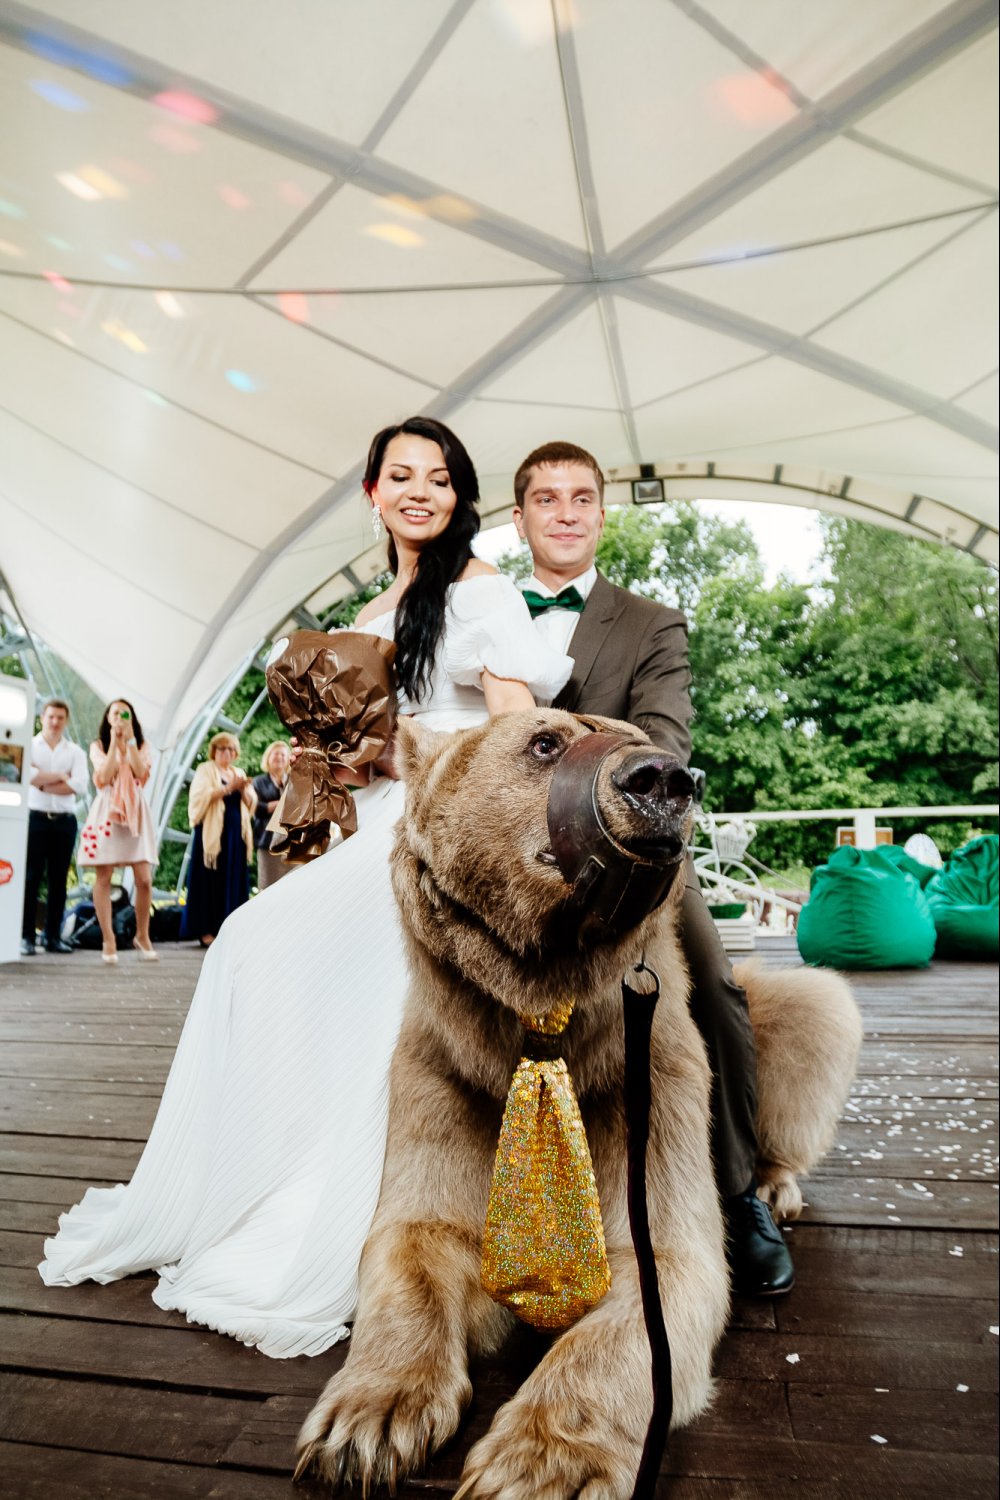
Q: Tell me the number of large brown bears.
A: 1